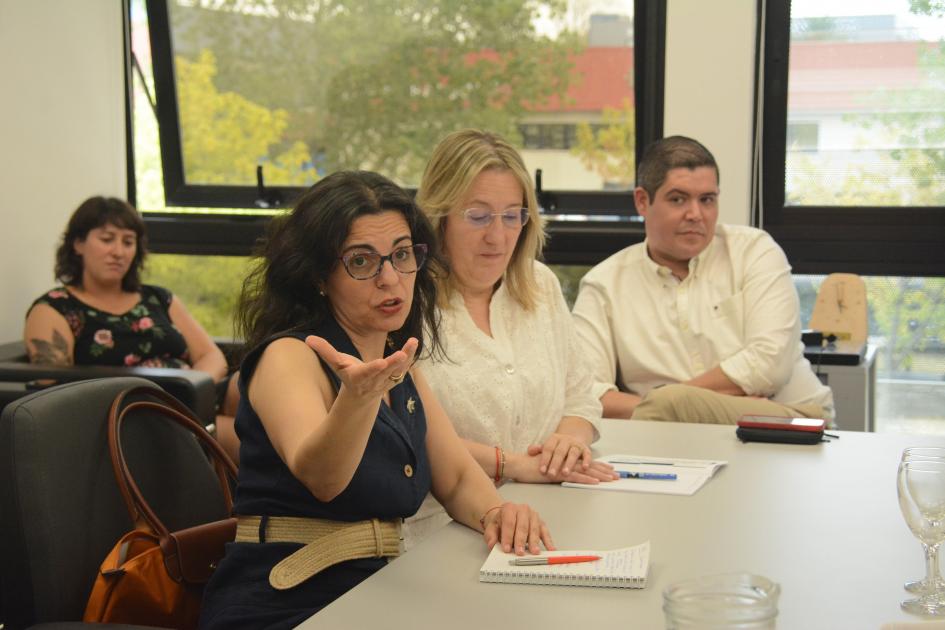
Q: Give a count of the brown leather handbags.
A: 1